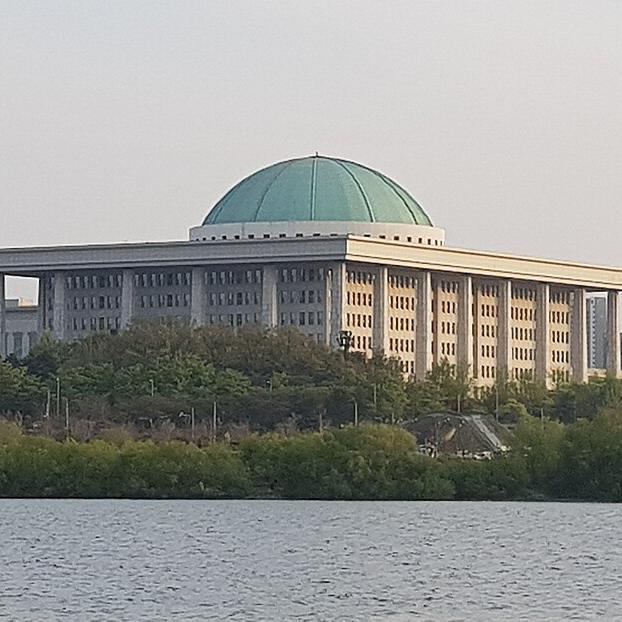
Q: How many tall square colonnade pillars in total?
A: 13